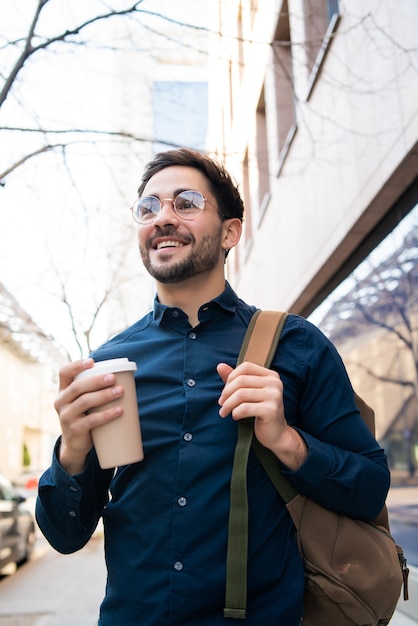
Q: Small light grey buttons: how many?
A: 8